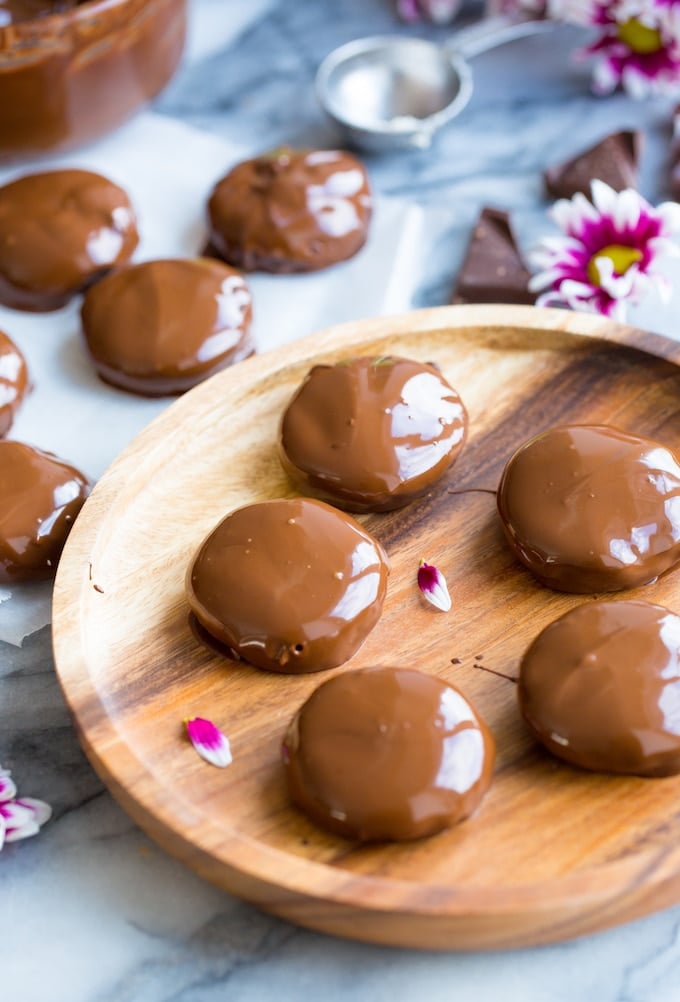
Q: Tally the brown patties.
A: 10